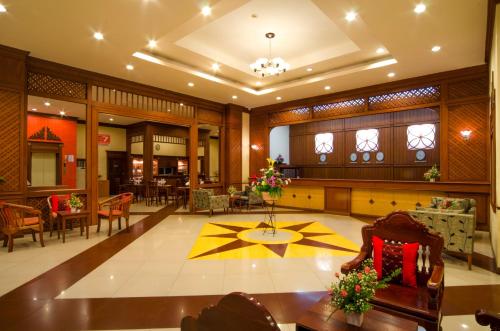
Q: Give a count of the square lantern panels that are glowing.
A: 3